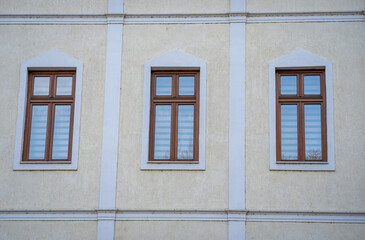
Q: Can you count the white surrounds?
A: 3